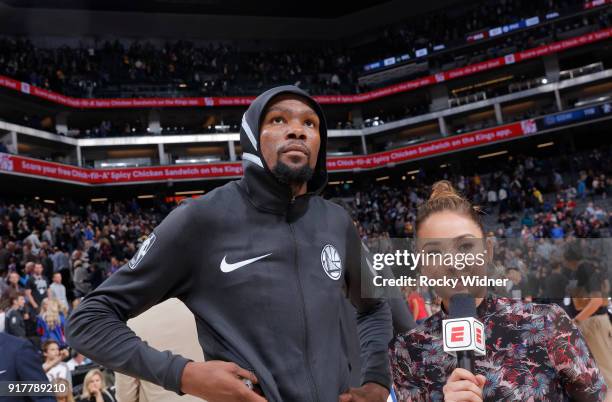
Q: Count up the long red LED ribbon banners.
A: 2